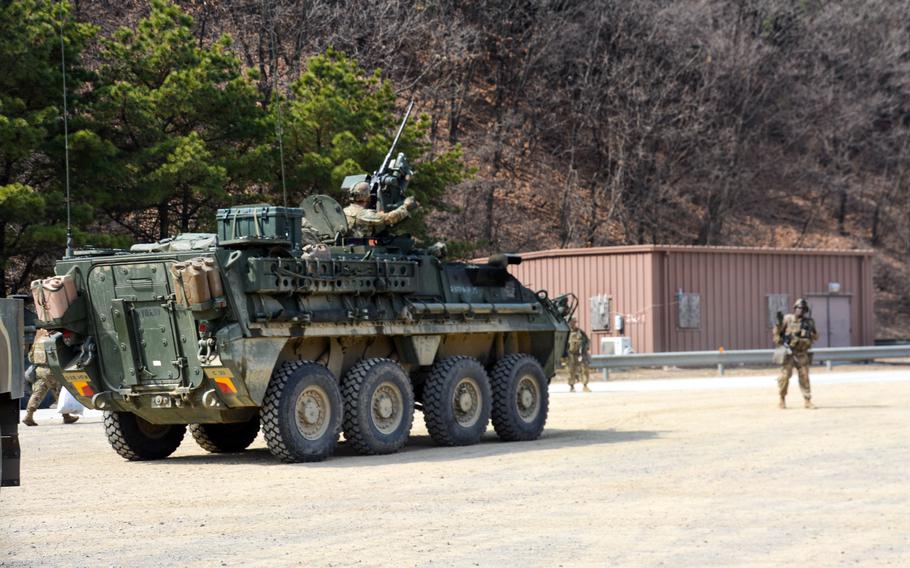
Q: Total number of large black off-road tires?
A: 6